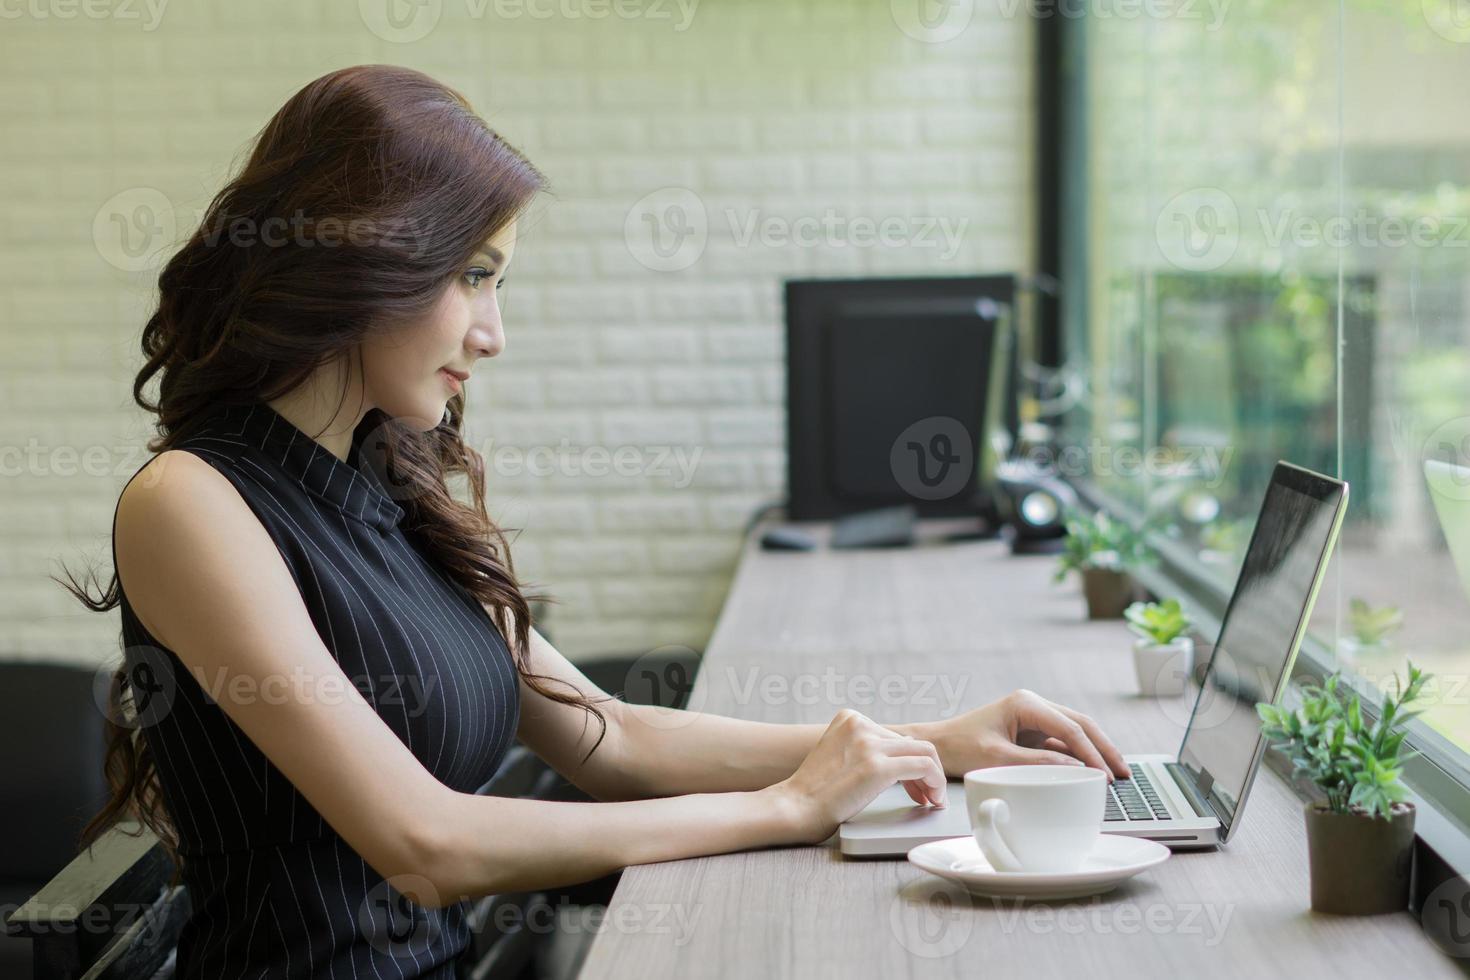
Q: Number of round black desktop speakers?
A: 1